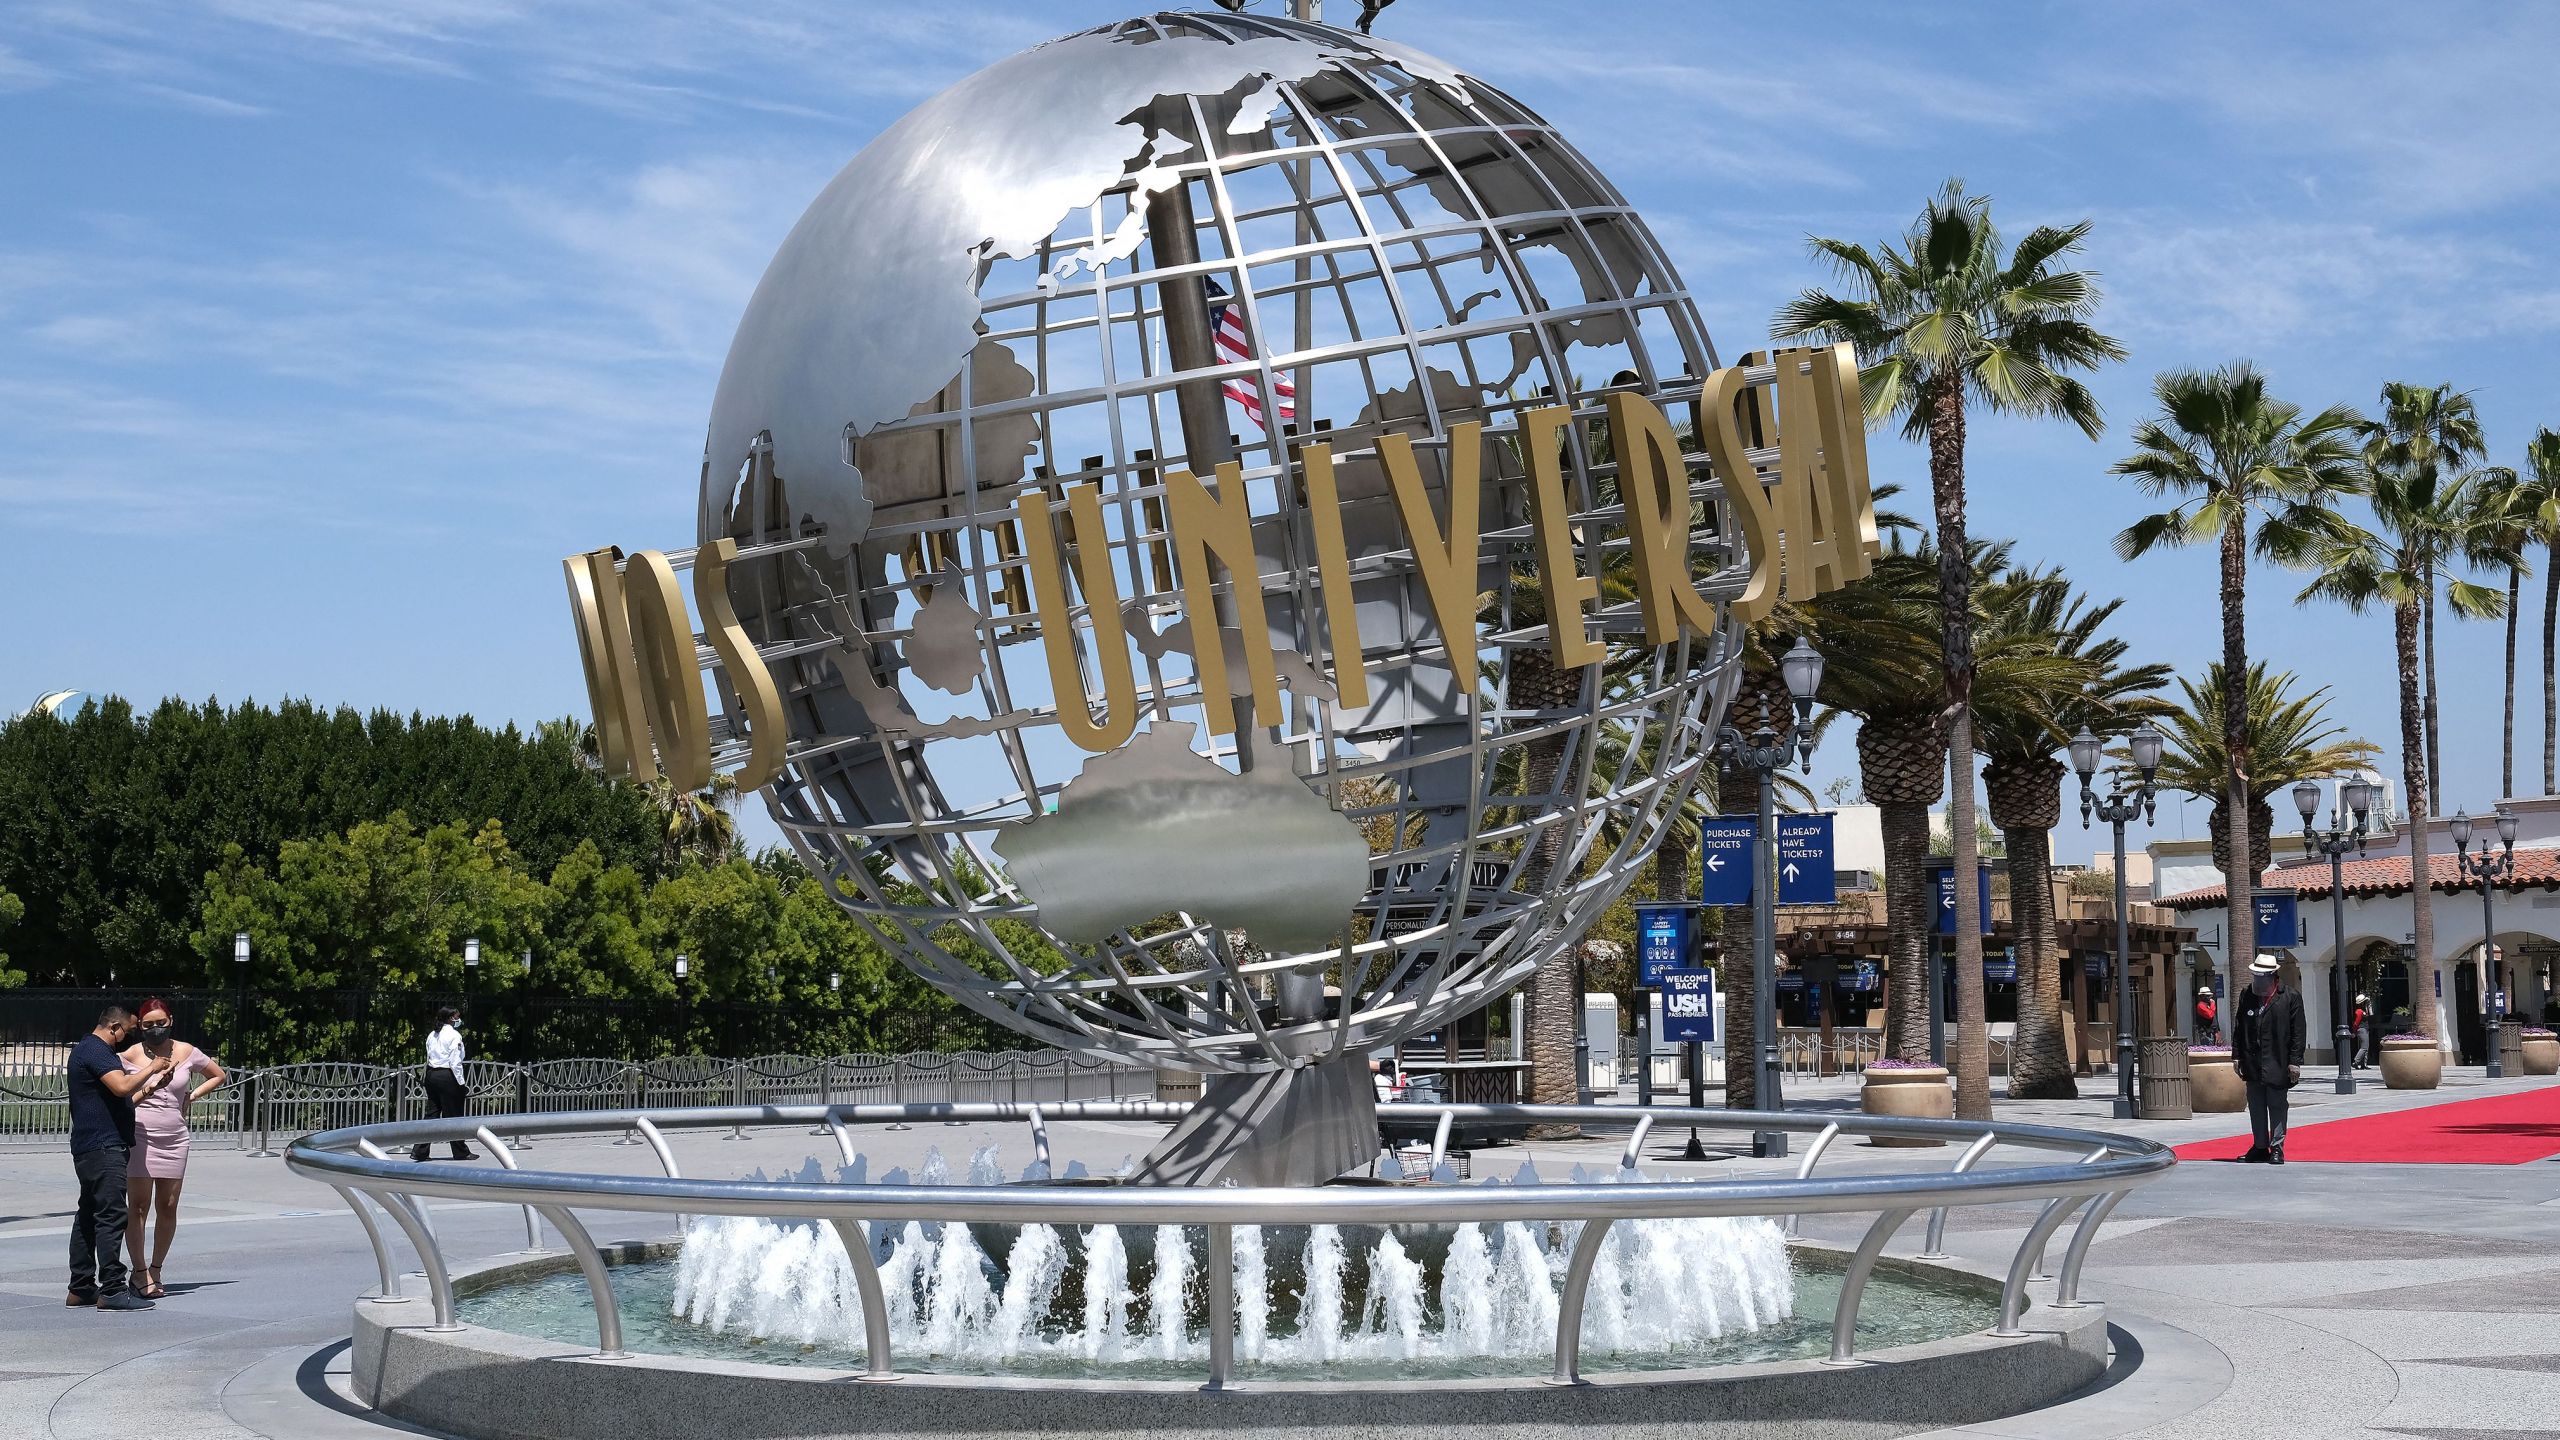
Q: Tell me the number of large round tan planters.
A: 4